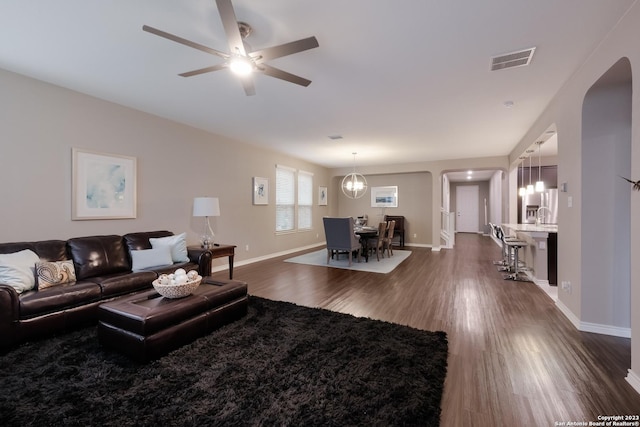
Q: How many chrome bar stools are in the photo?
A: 3